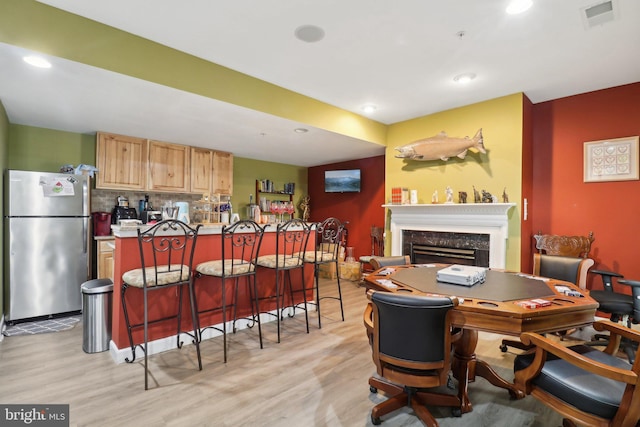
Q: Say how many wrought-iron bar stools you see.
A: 4